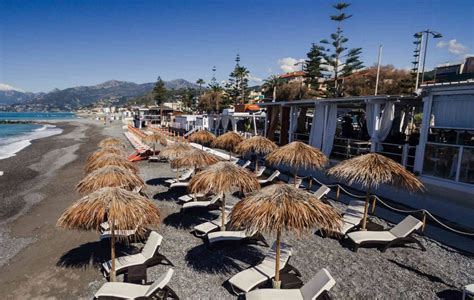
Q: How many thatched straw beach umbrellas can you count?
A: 15